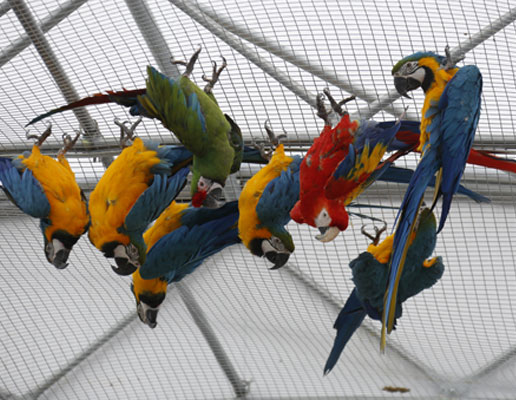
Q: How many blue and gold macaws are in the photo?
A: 6